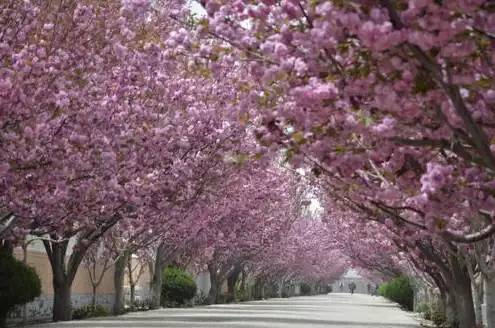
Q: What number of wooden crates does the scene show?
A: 0